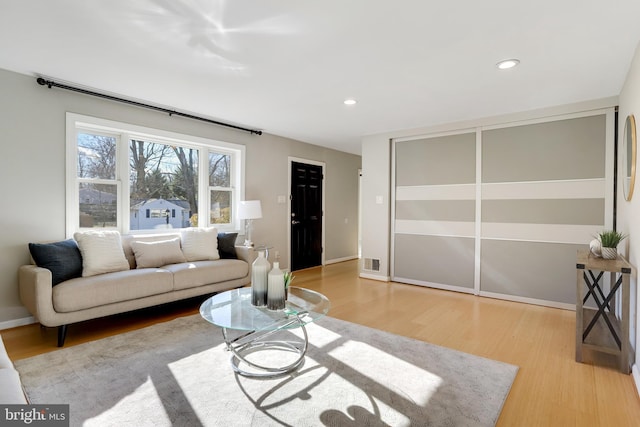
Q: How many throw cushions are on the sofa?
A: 5